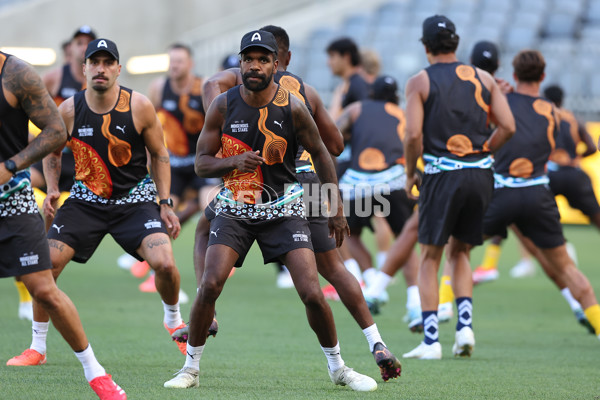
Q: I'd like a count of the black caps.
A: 7